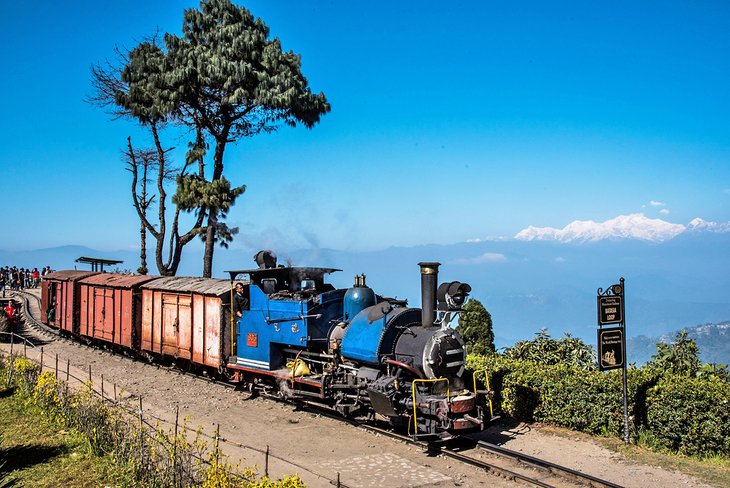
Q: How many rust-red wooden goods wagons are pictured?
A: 3